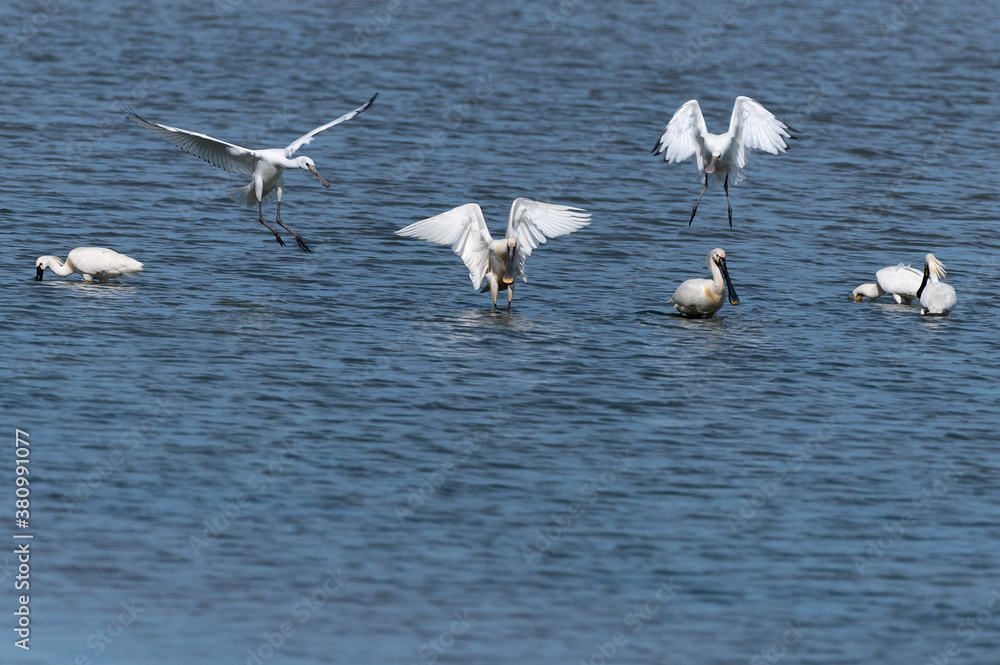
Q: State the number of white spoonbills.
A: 7